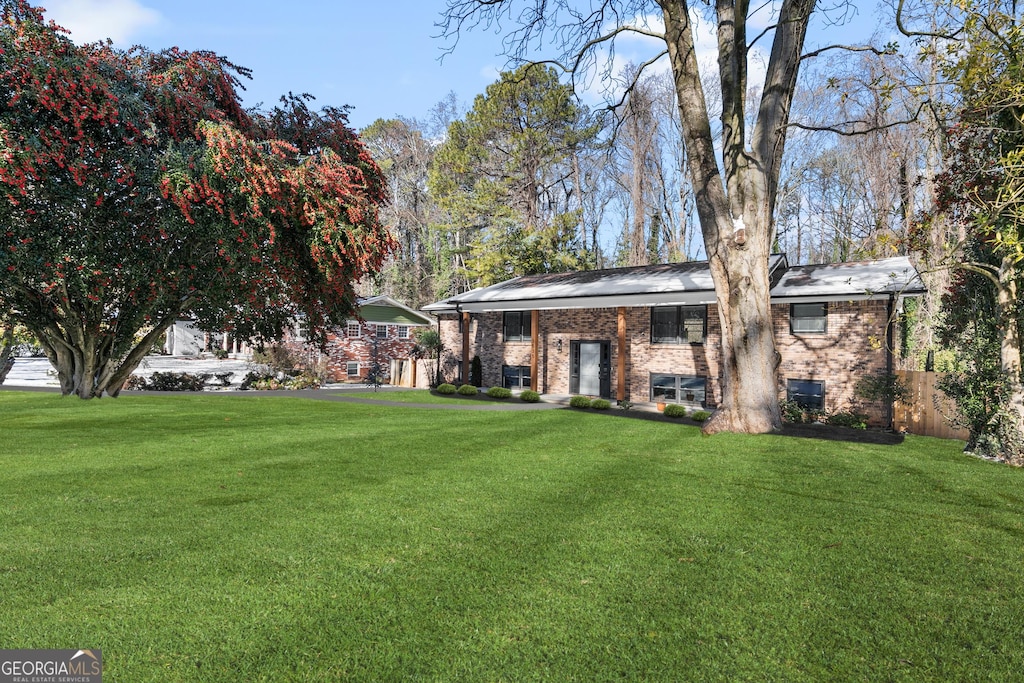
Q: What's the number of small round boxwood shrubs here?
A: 8